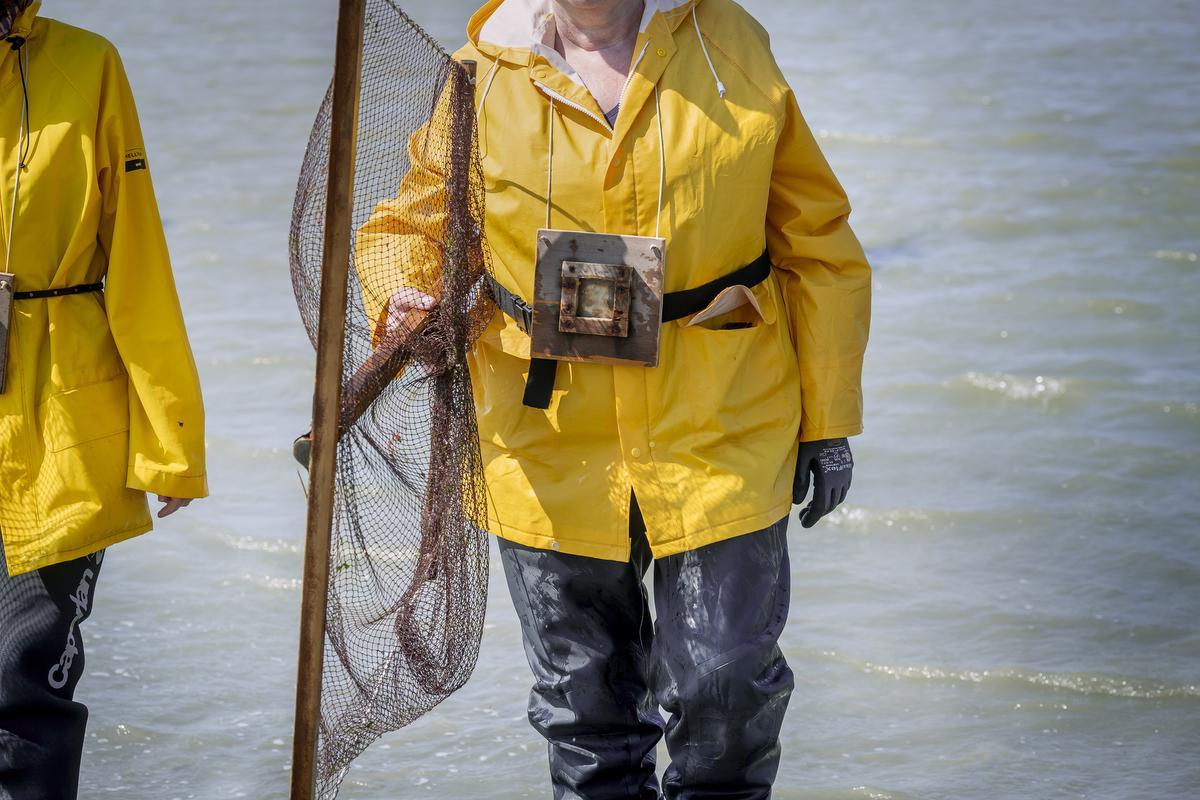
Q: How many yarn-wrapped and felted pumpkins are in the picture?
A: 0